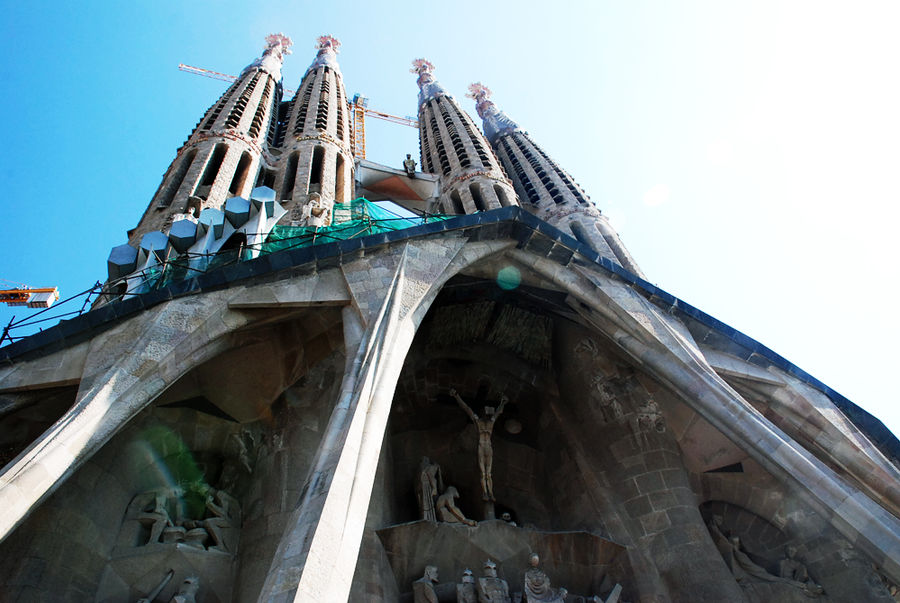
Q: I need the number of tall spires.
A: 4